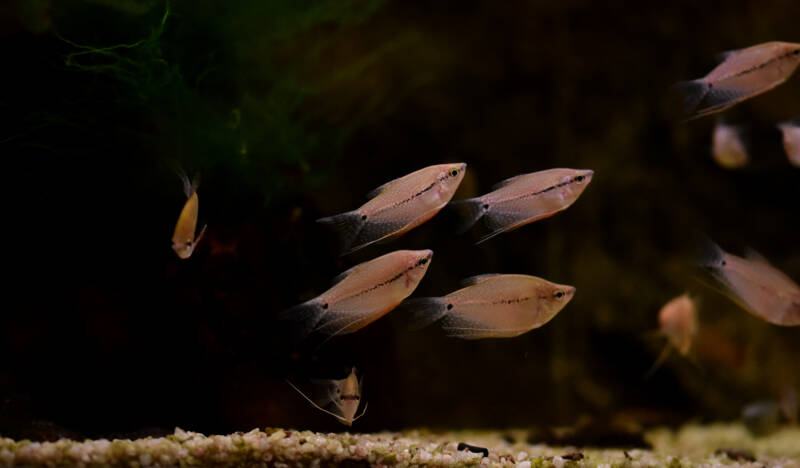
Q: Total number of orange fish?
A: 11